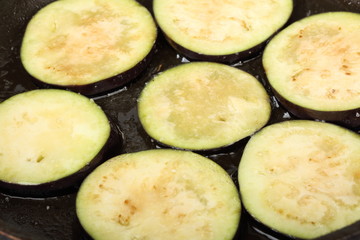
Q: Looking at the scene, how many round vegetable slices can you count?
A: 7